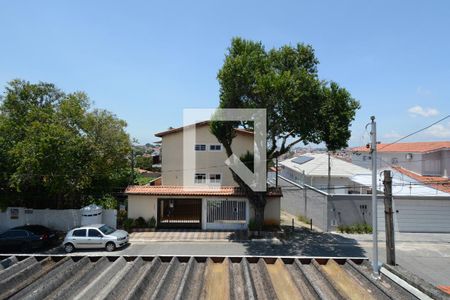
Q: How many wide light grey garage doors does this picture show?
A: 1